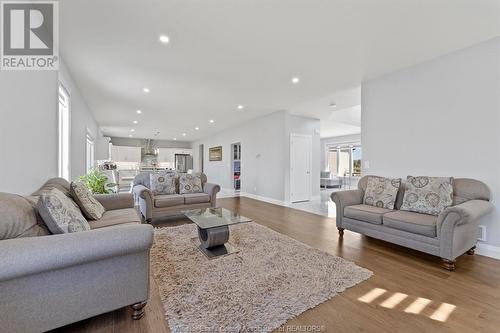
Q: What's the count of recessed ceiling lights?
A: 12